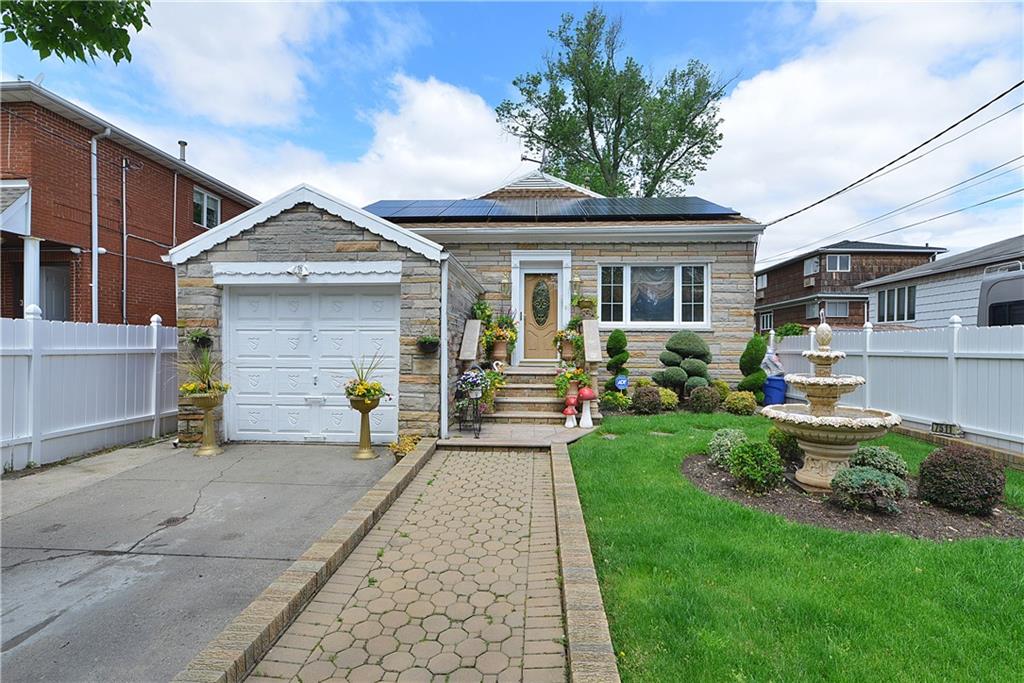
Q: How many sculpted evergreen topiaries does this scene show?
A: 3